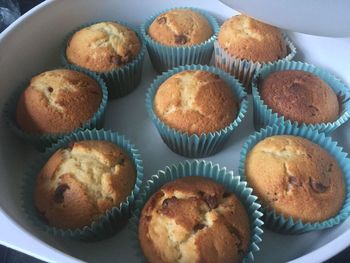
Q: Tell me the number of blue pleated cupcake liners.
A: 8